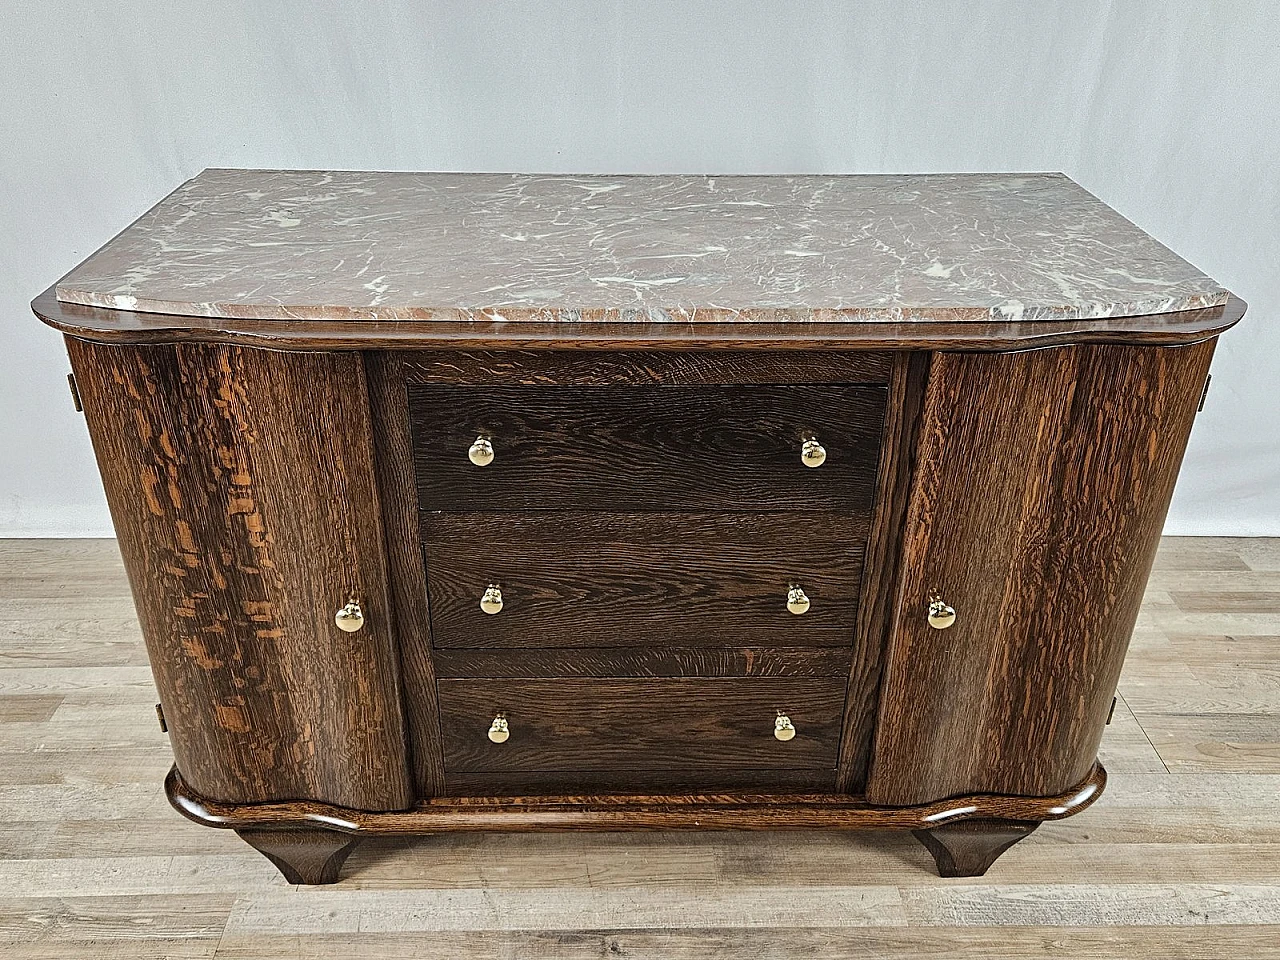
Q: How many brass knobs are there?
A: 8